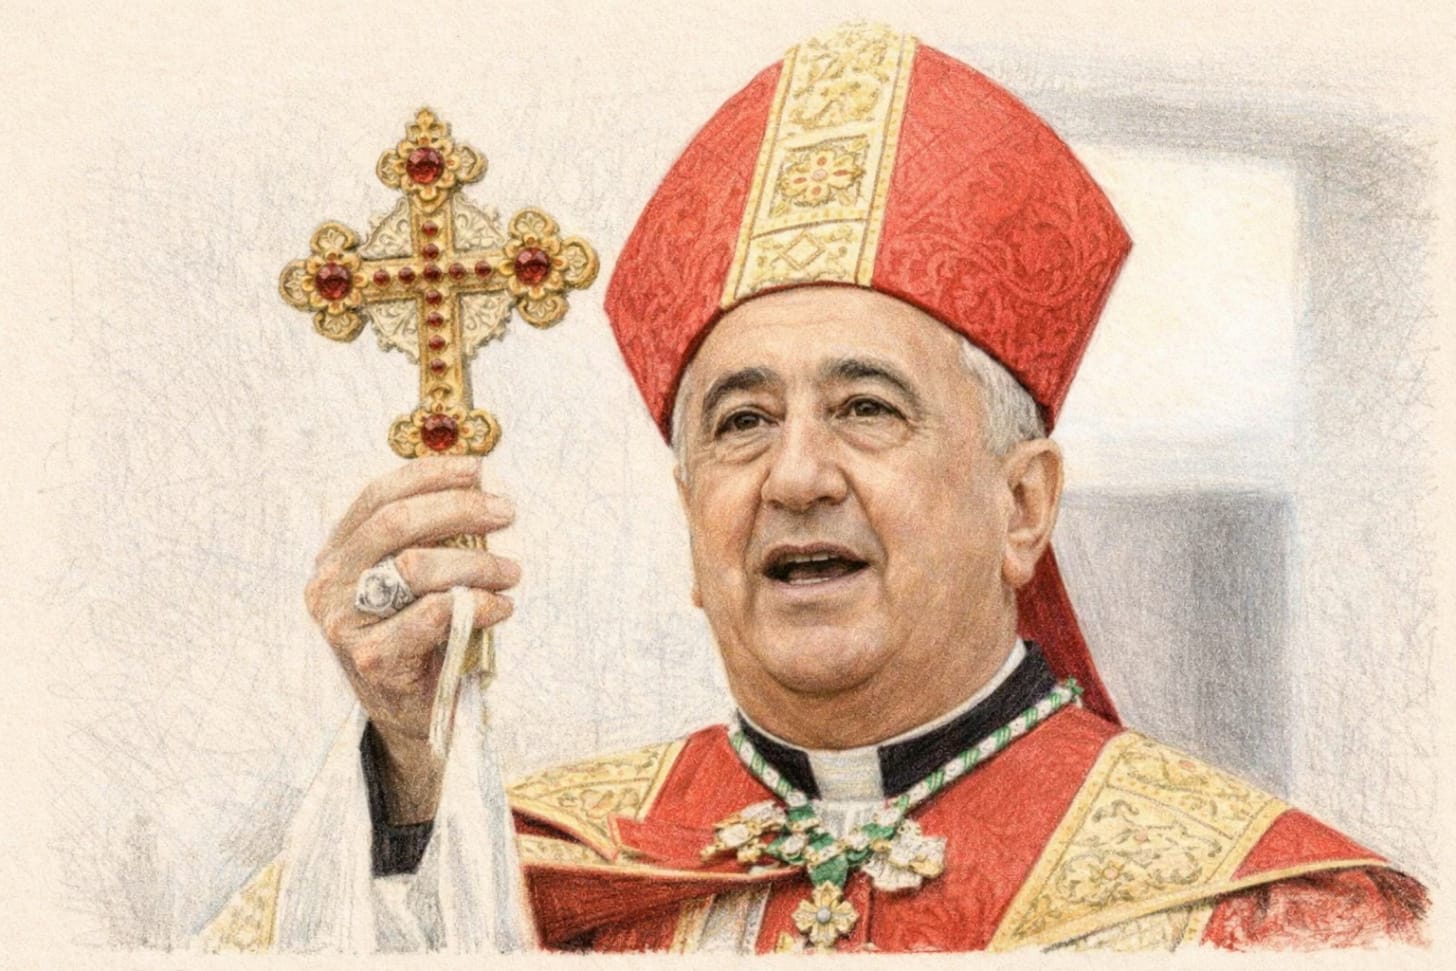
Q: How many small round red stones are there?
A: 11